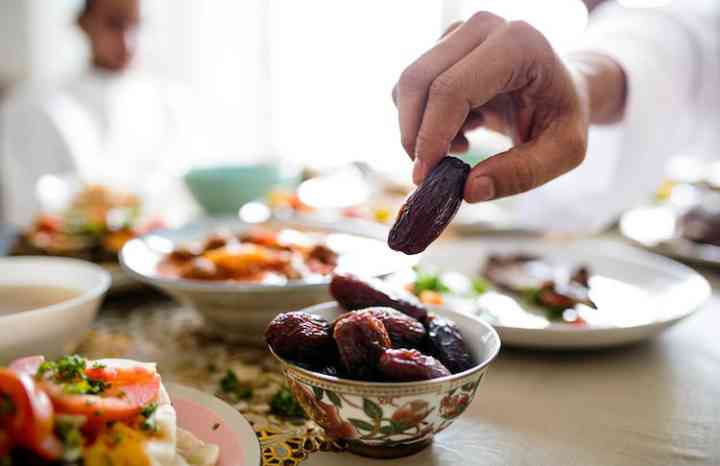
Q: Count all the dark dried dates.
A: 7